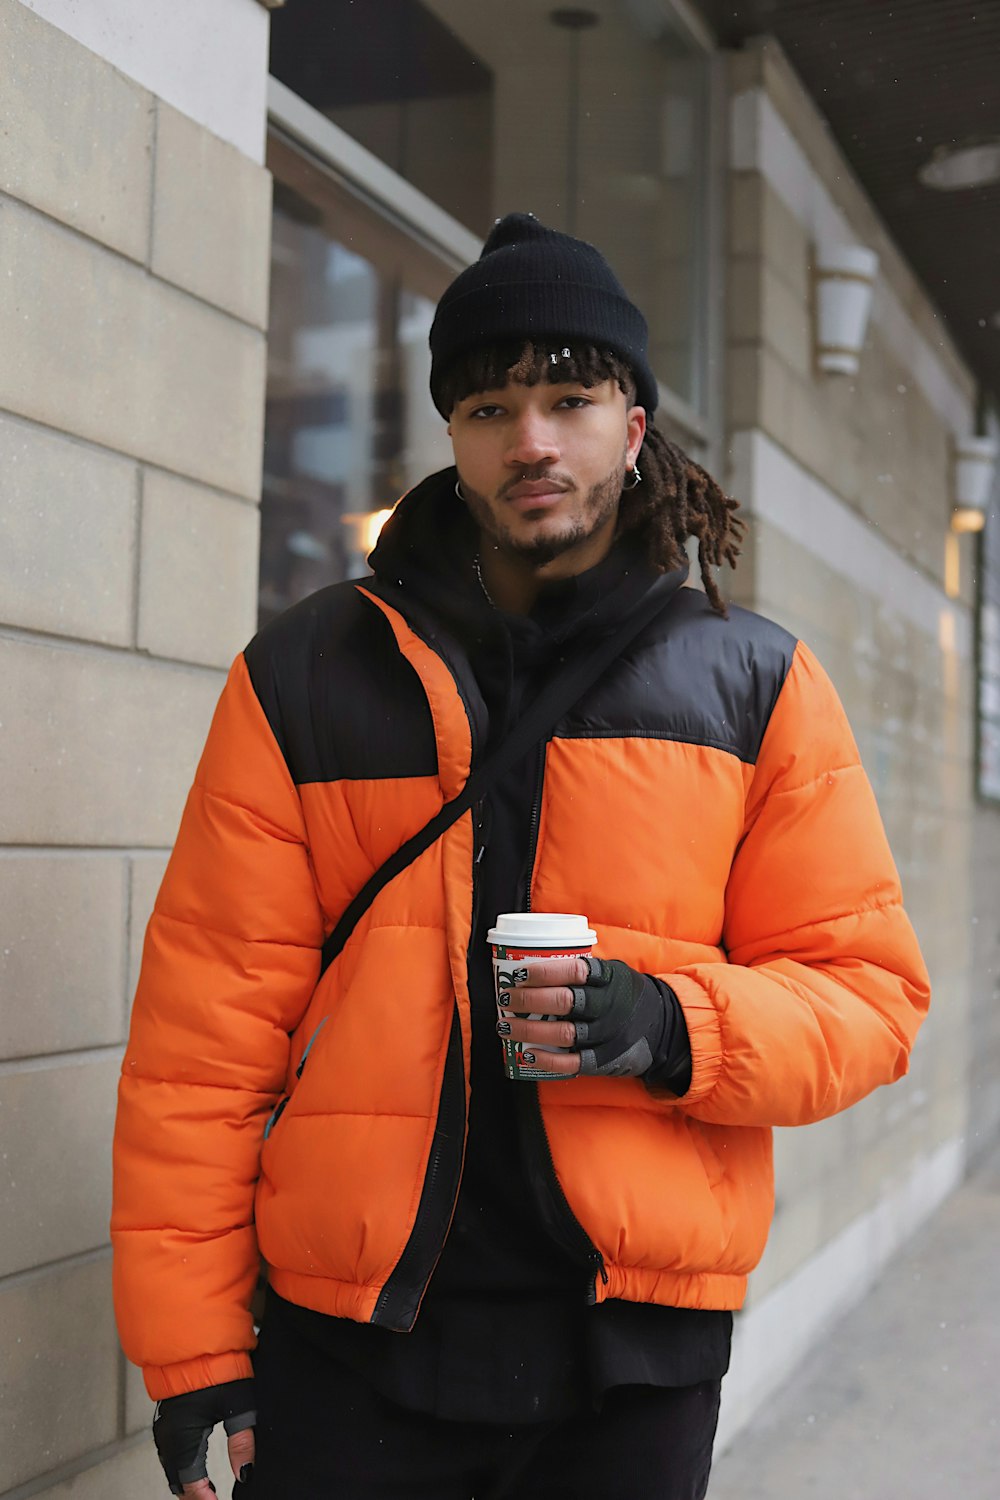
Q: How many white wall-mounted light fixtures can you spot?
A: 2